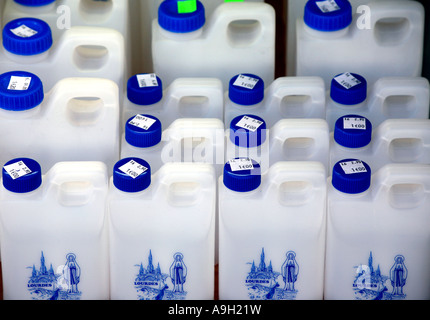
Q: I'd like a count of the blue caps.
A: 15